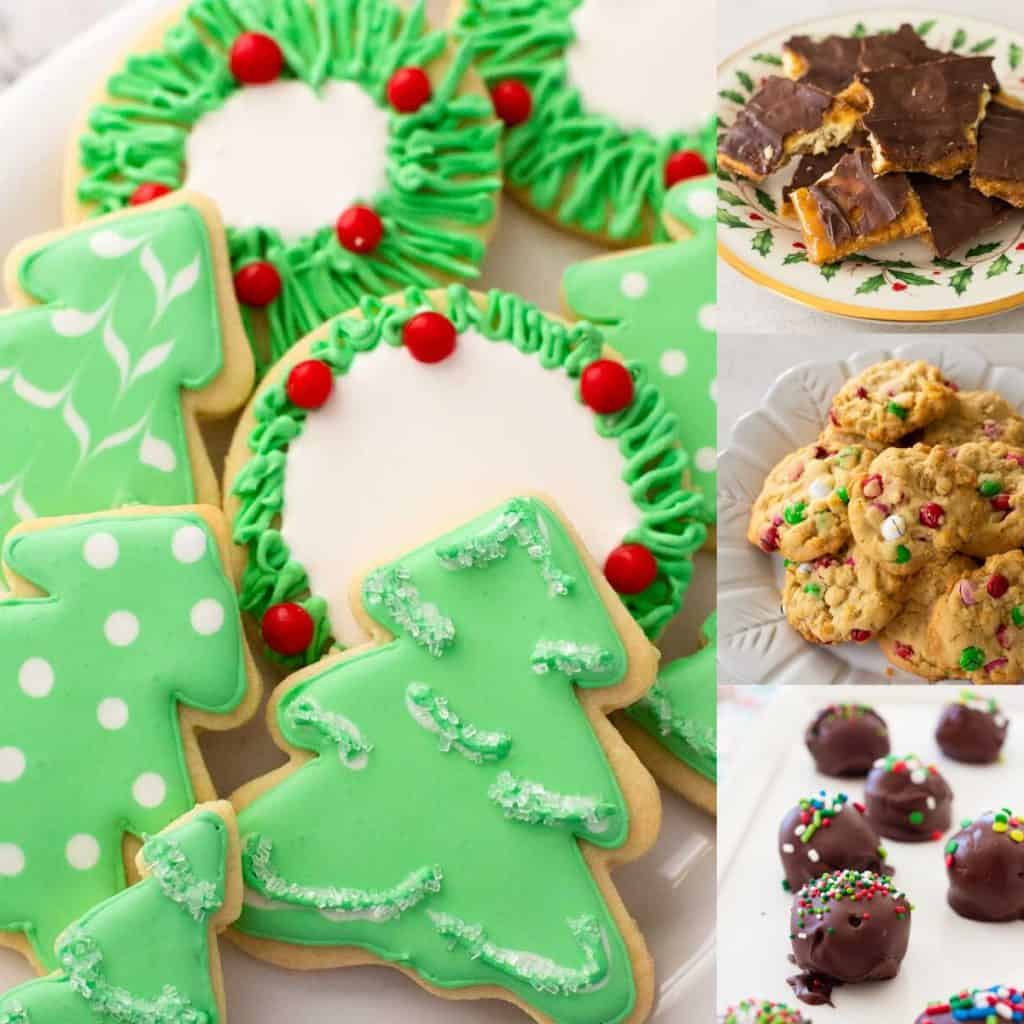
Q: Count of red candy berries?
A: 12